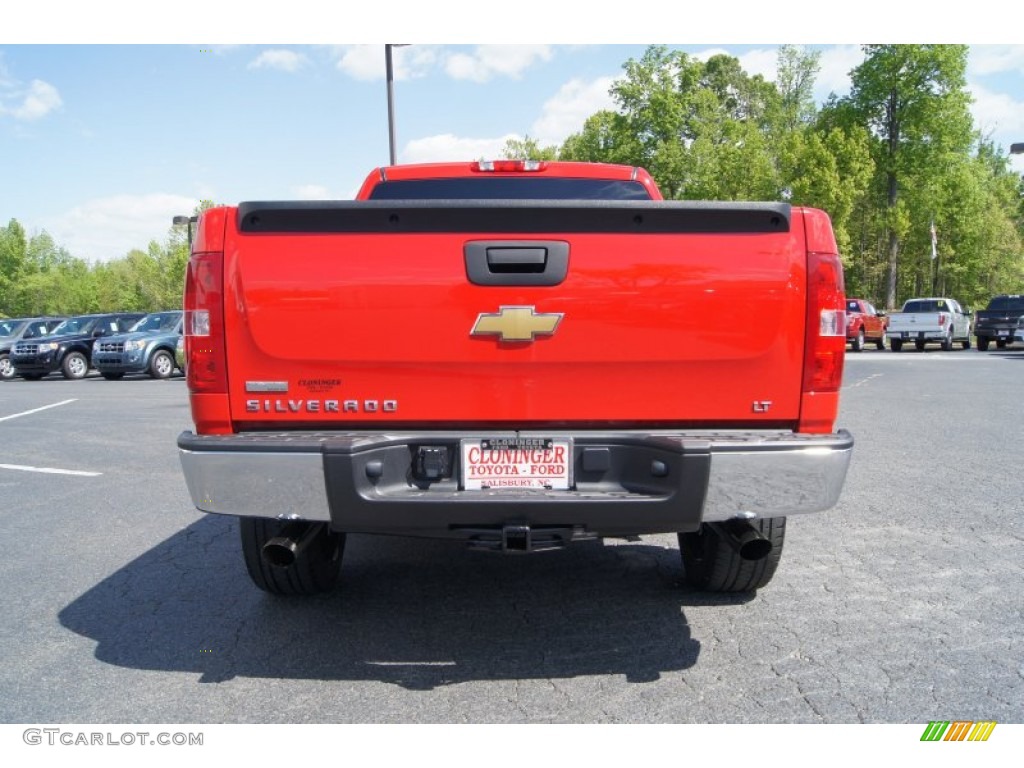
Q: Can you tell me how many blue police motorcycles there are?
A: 0